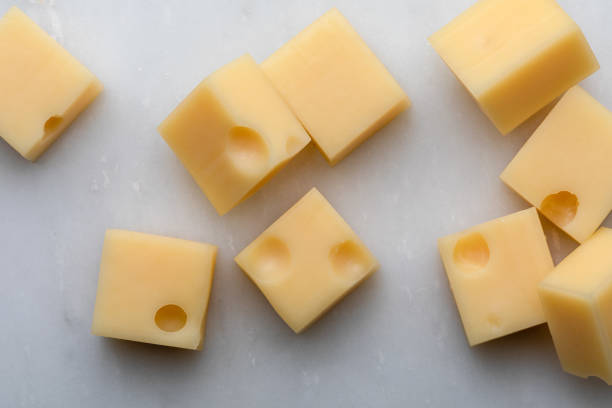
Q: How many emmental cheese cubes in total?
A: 9